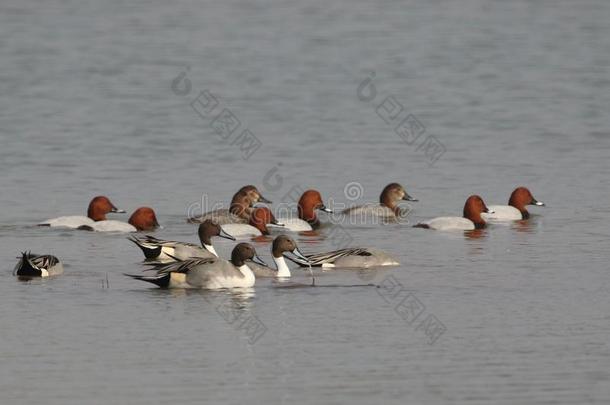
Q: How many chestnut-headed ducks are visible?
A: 6